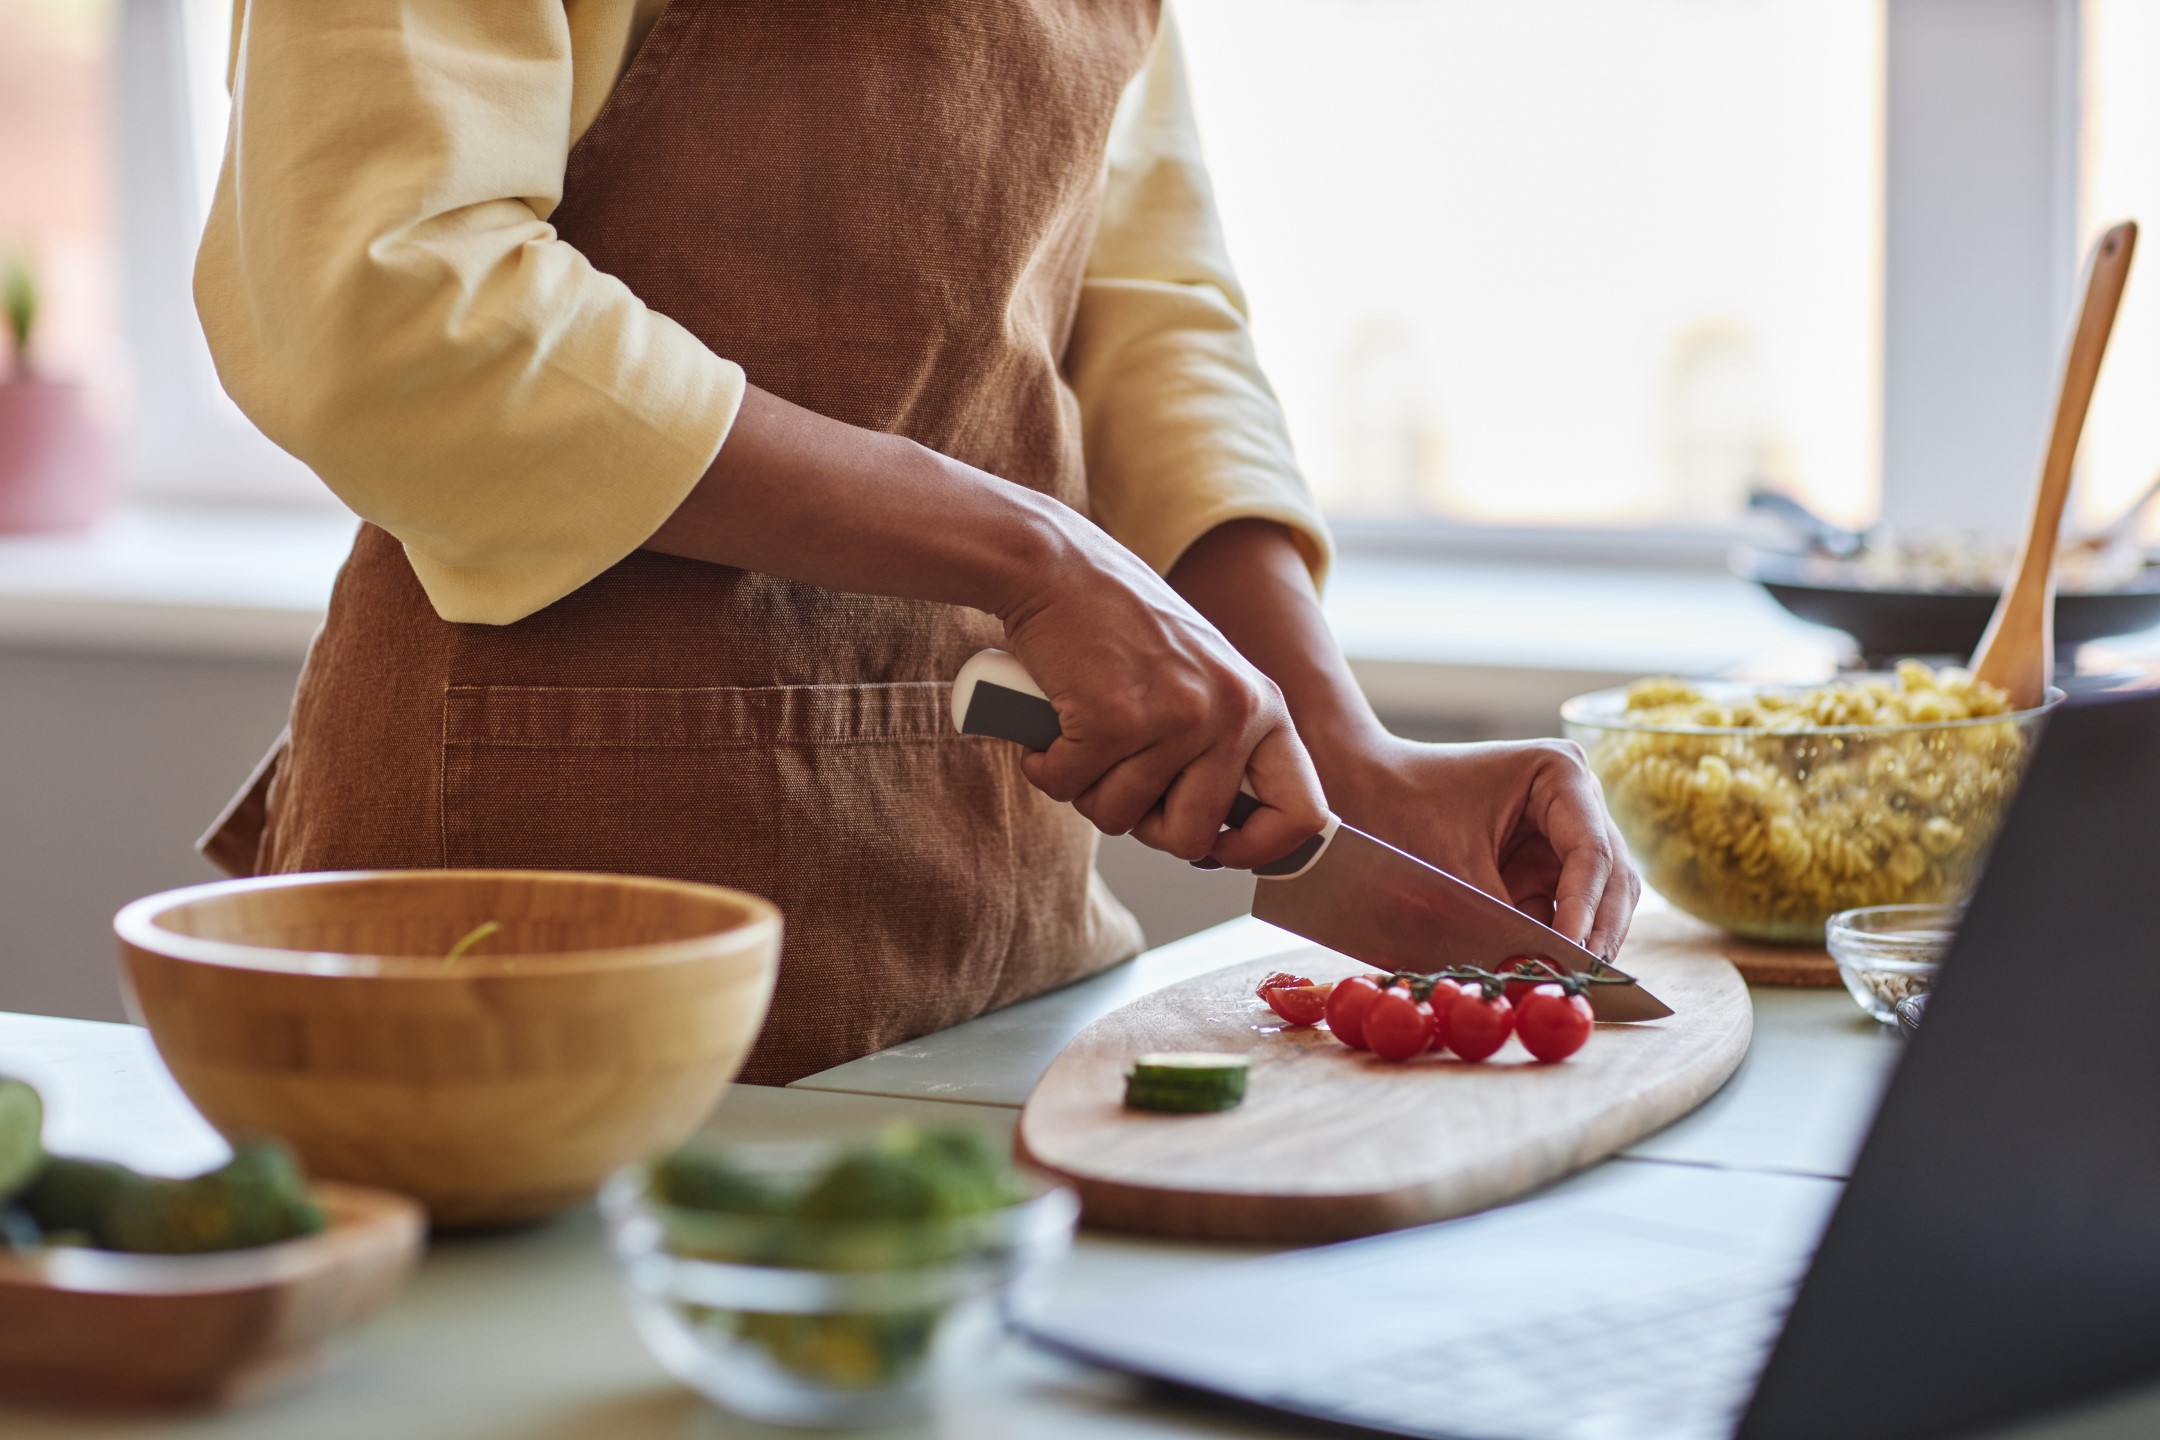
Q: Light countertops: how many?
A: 1